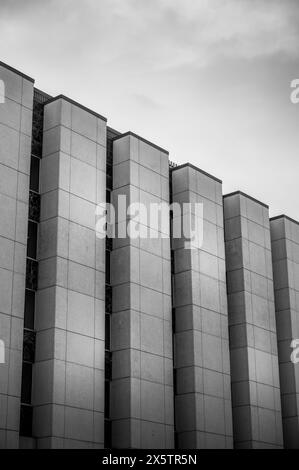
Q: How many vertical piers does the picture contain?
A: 6